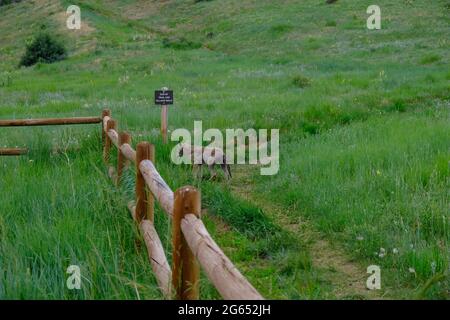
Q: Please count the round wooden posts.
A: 5